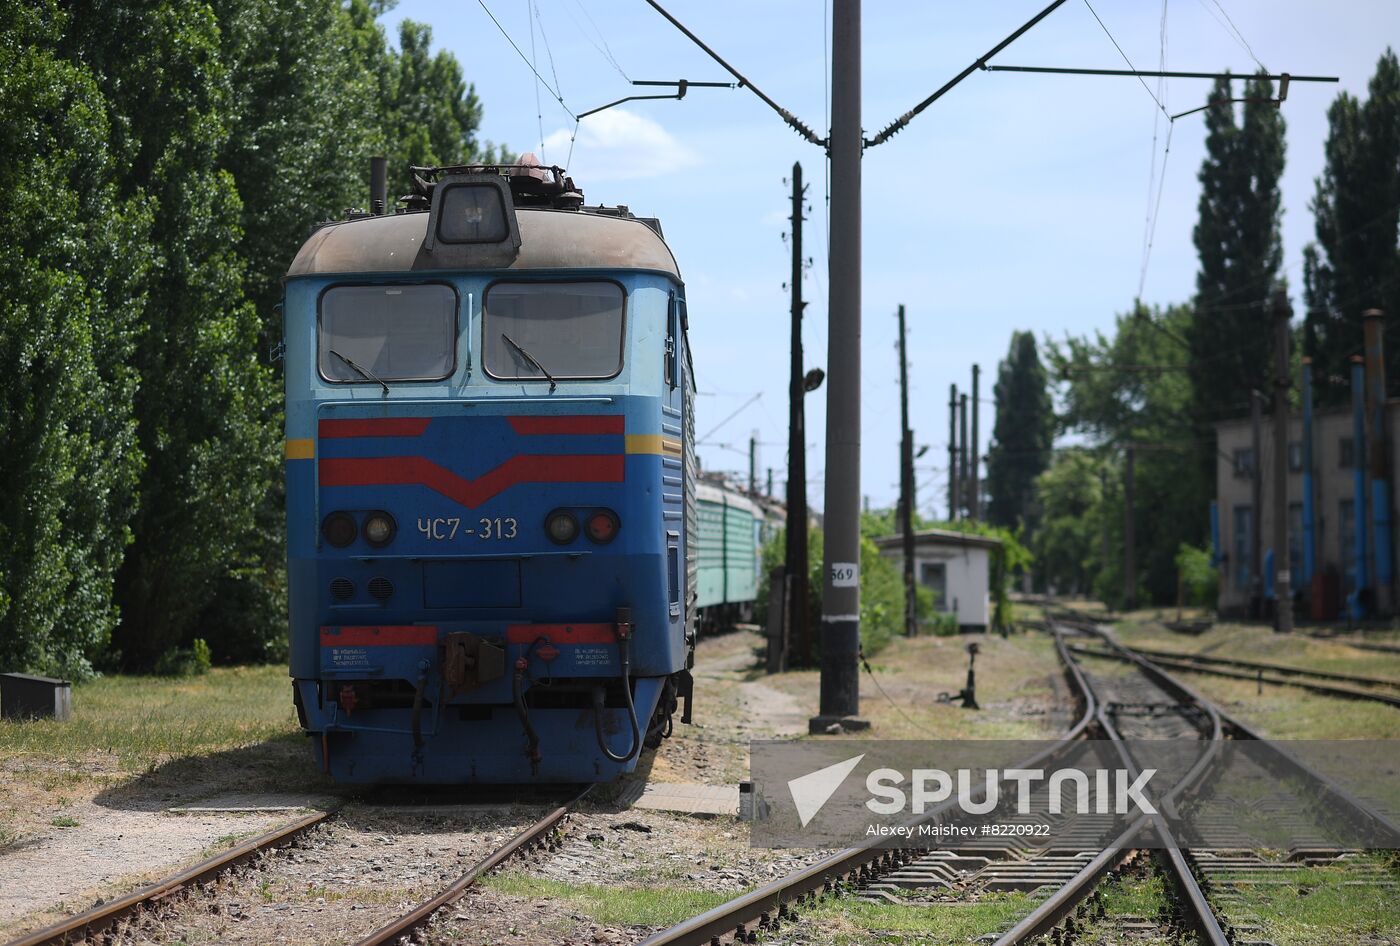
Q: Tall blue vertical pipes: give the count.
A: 3